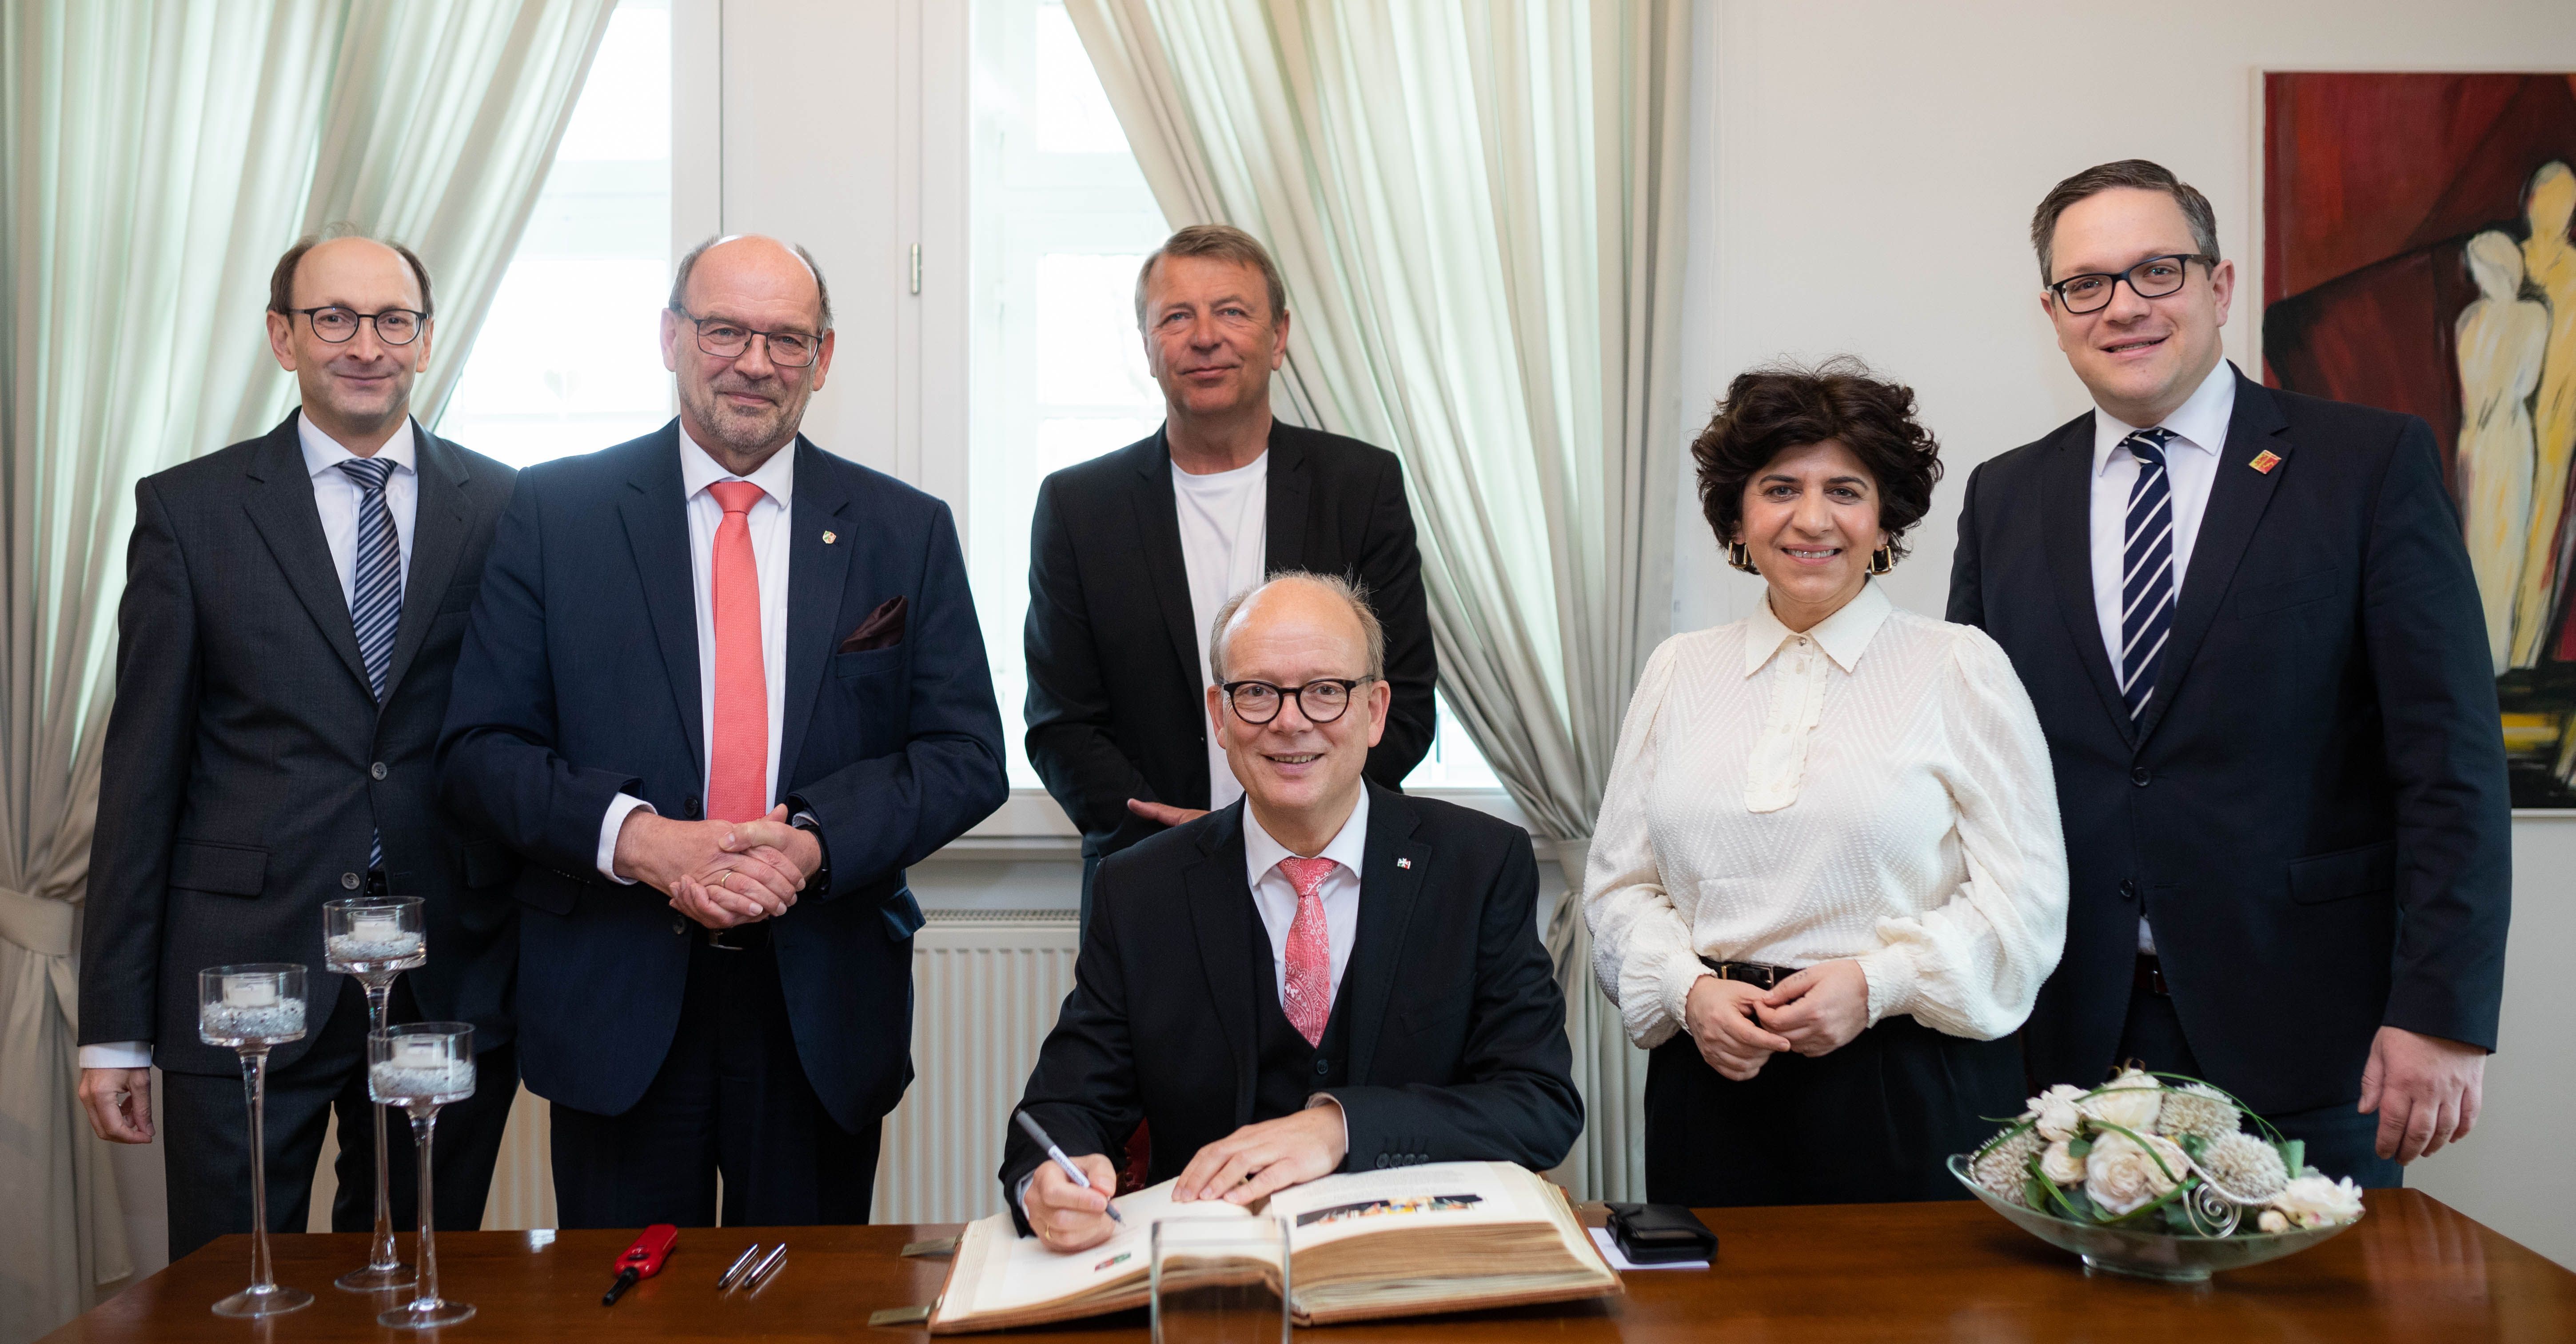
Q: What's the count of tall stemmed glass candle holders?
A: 3